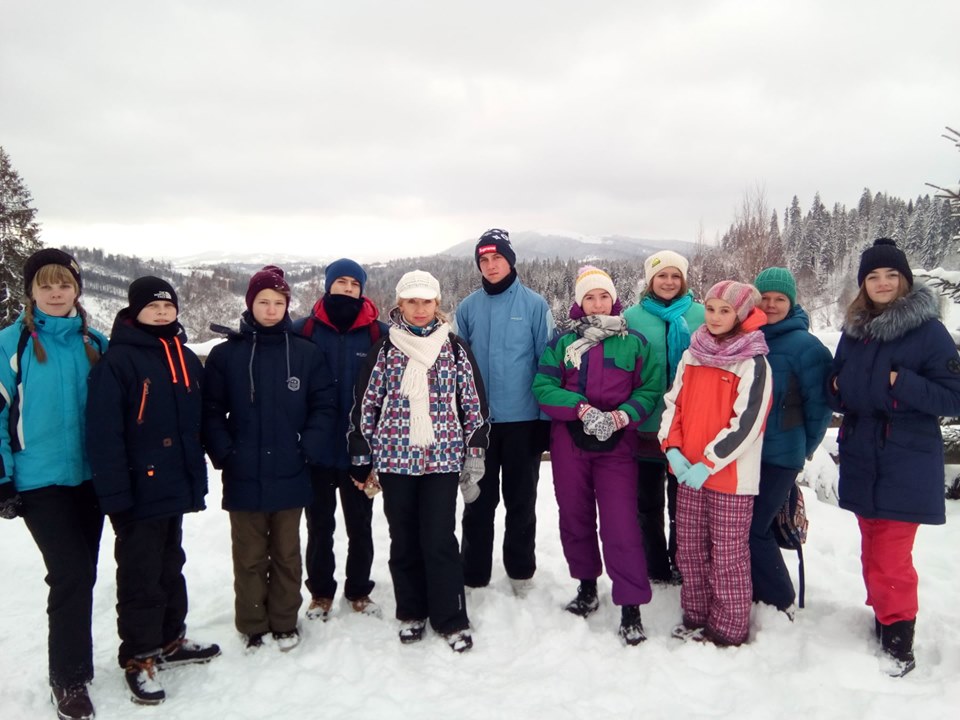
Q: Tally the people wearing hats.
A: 11